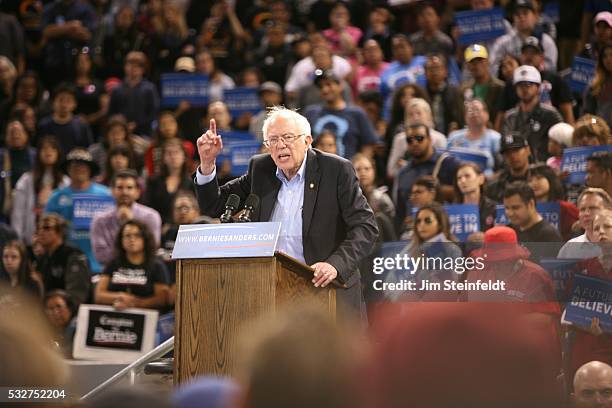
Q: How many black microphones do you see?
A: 2